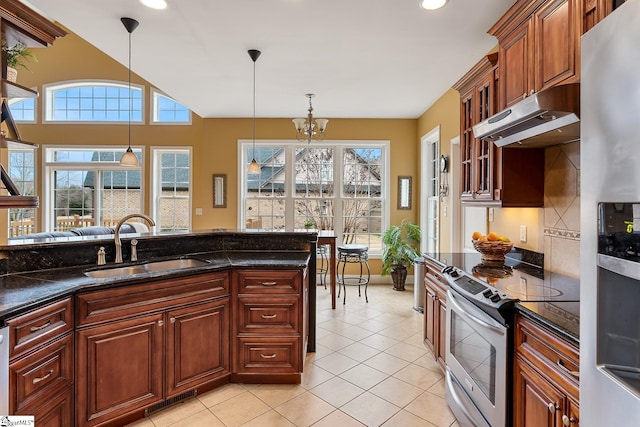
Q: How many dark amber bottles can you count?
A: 0